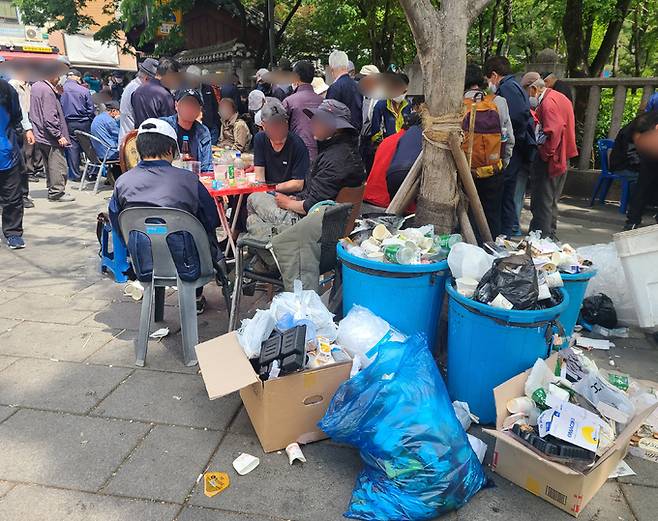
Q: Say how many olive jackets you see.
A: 1